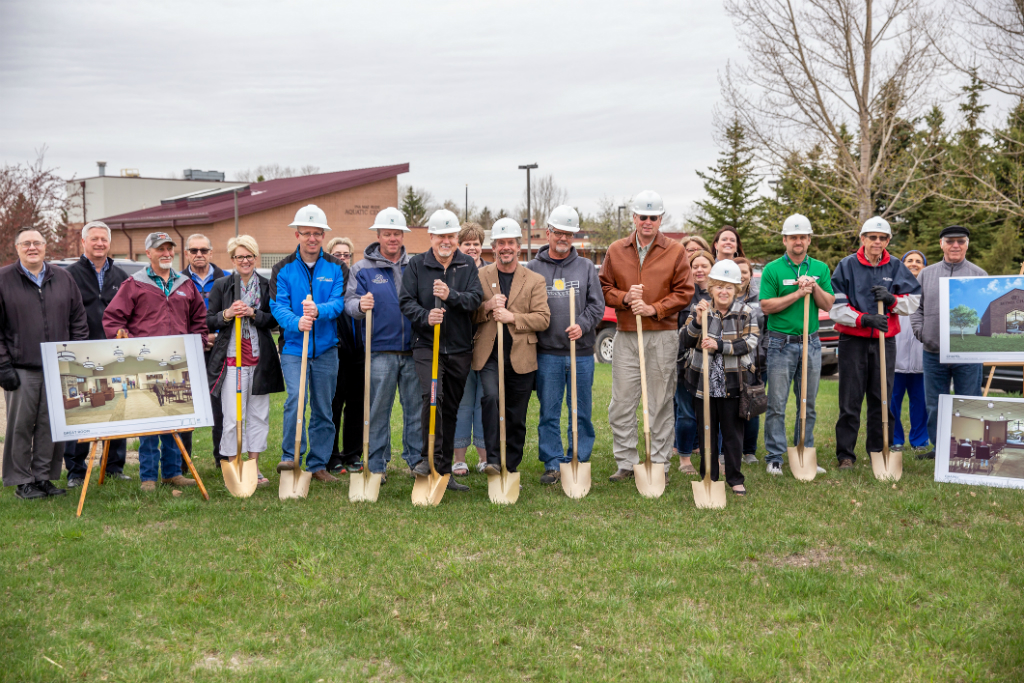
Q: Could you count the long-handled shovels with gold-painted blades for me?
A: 10